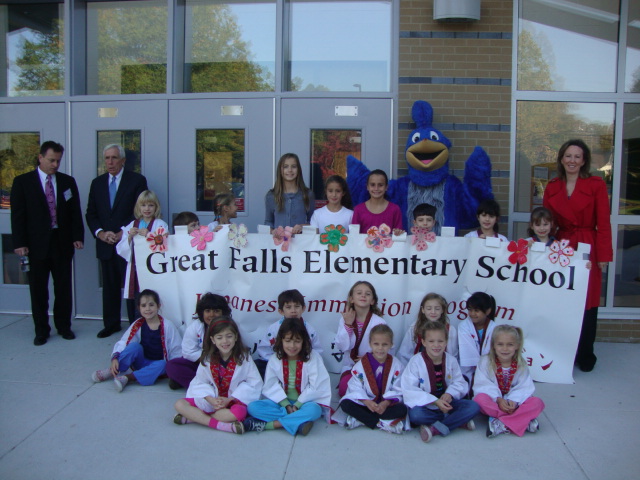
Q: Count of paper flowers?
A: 9